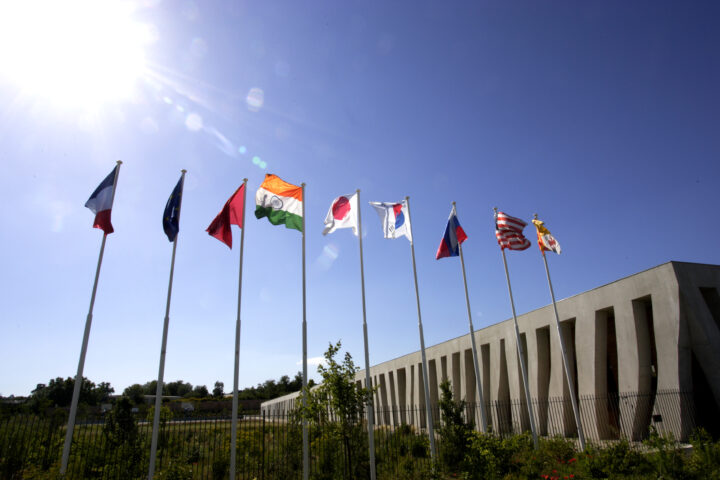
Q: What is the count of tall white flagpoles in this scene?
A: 9